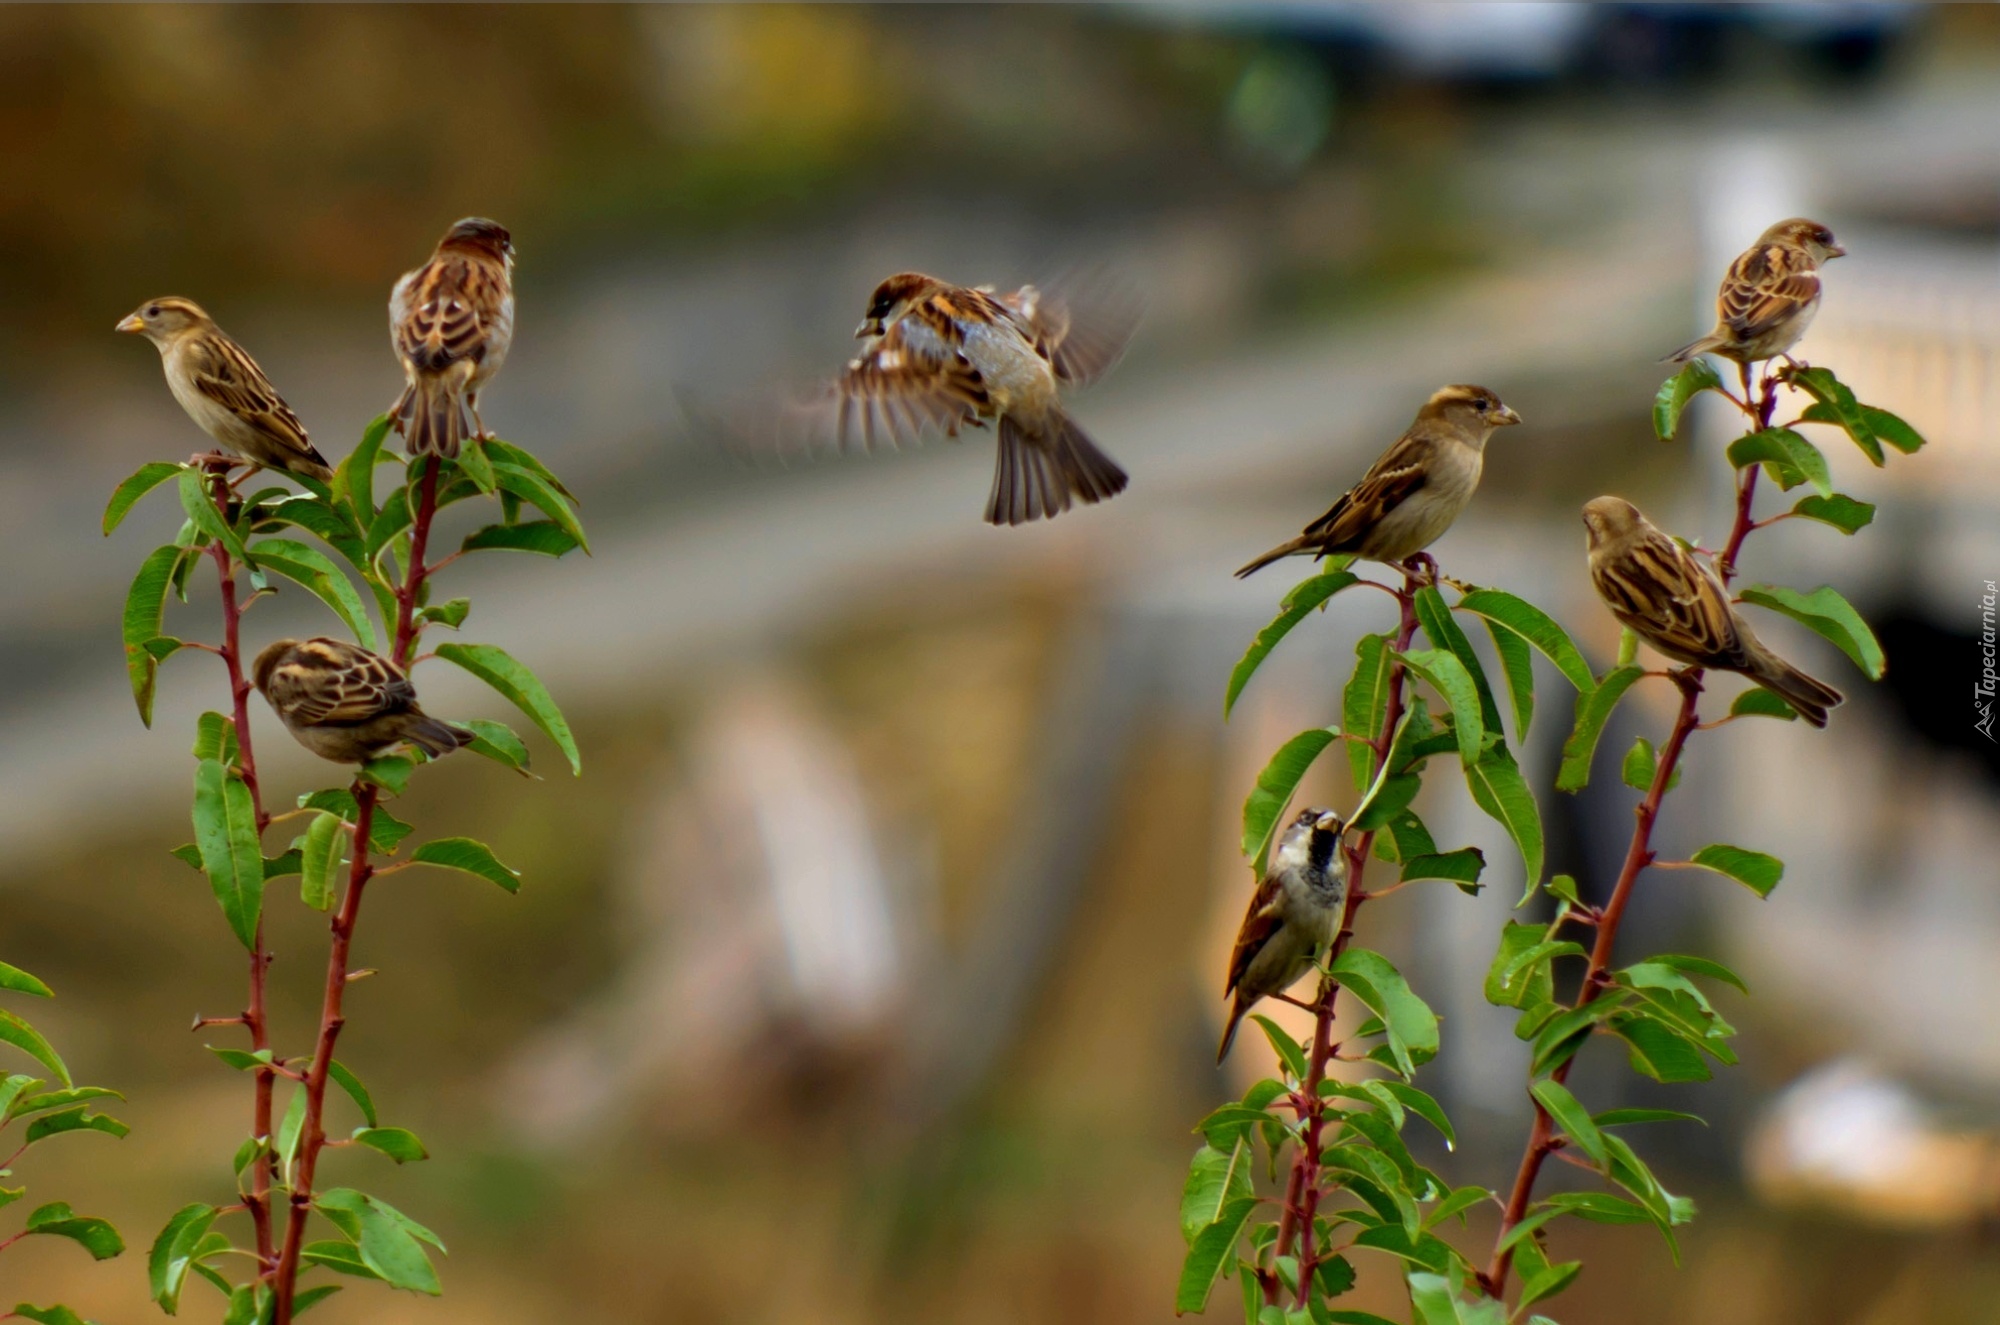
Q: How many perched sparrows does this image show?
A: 7